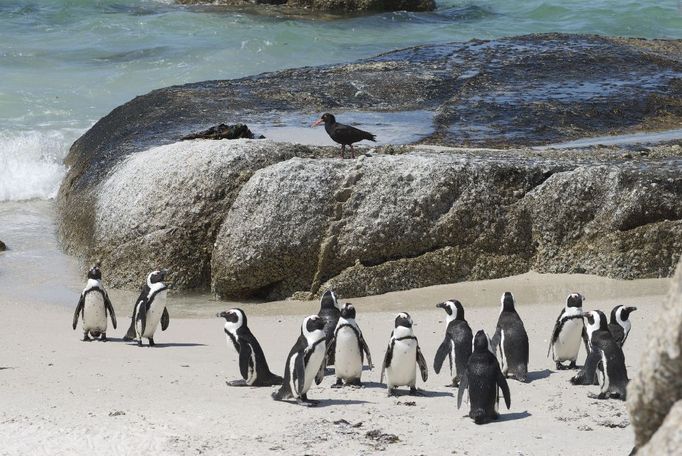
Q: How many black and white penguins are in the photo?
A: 13